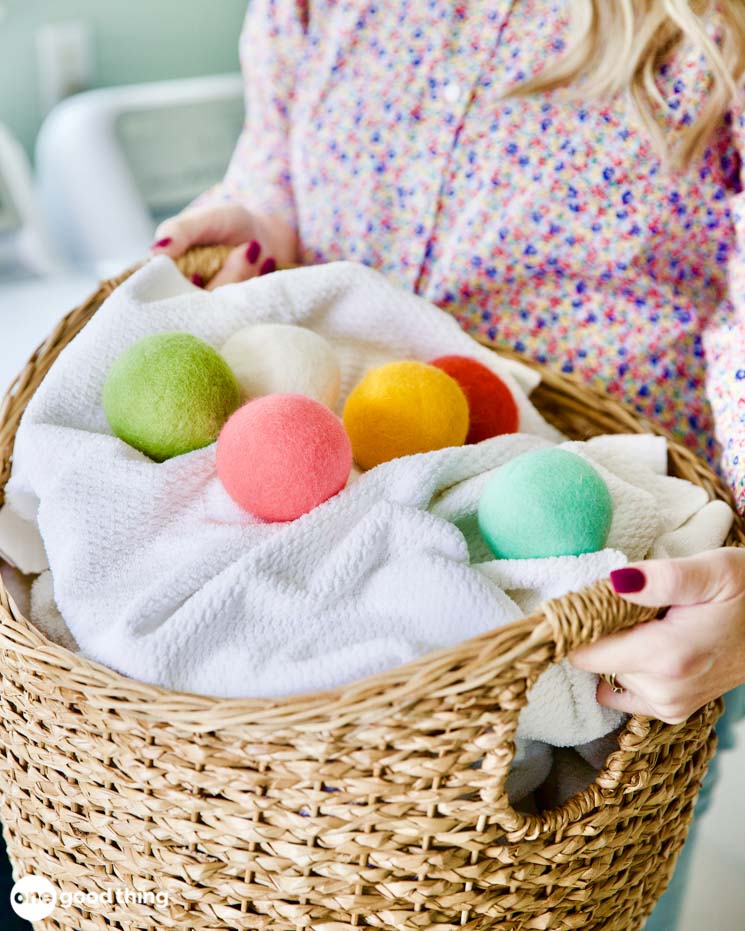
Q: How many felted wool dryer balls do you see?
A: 6